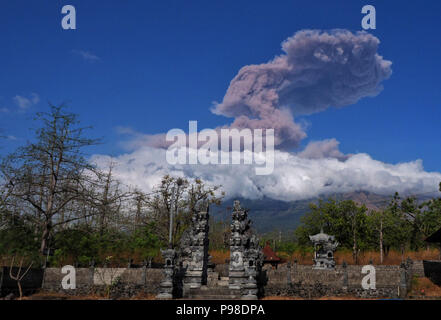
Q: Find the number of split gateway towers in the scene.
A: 2